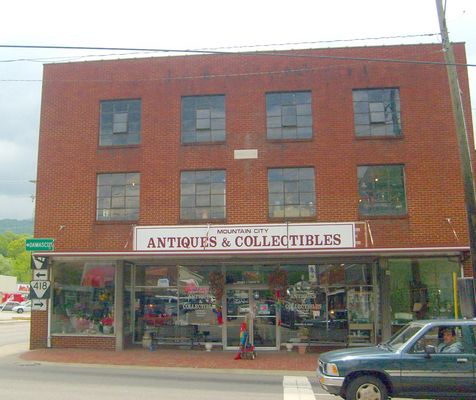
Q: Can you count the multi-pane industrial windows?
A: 8